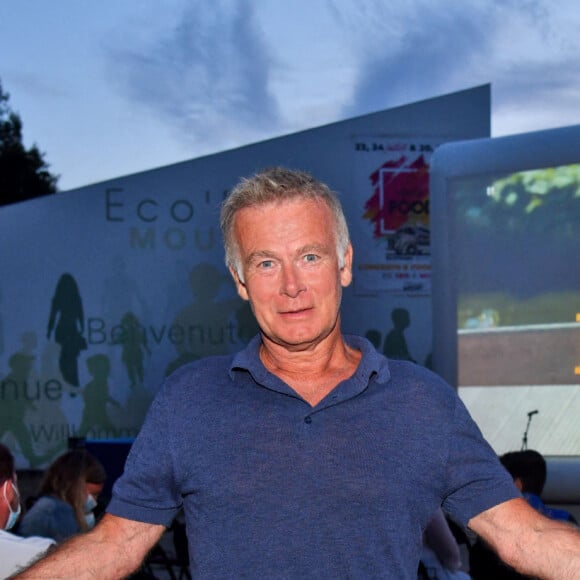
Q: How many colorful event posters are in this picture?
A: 1